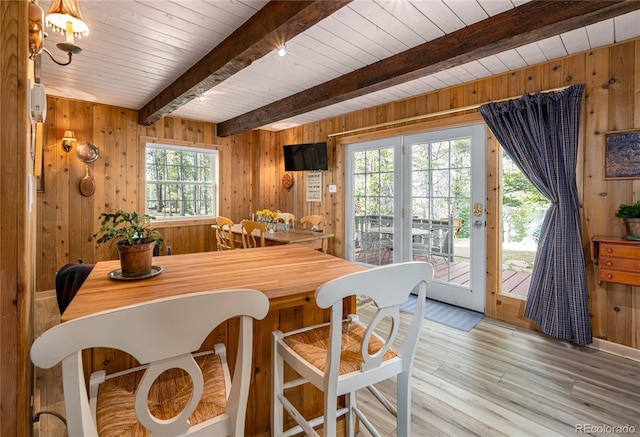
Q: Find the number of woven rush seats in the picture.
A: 2